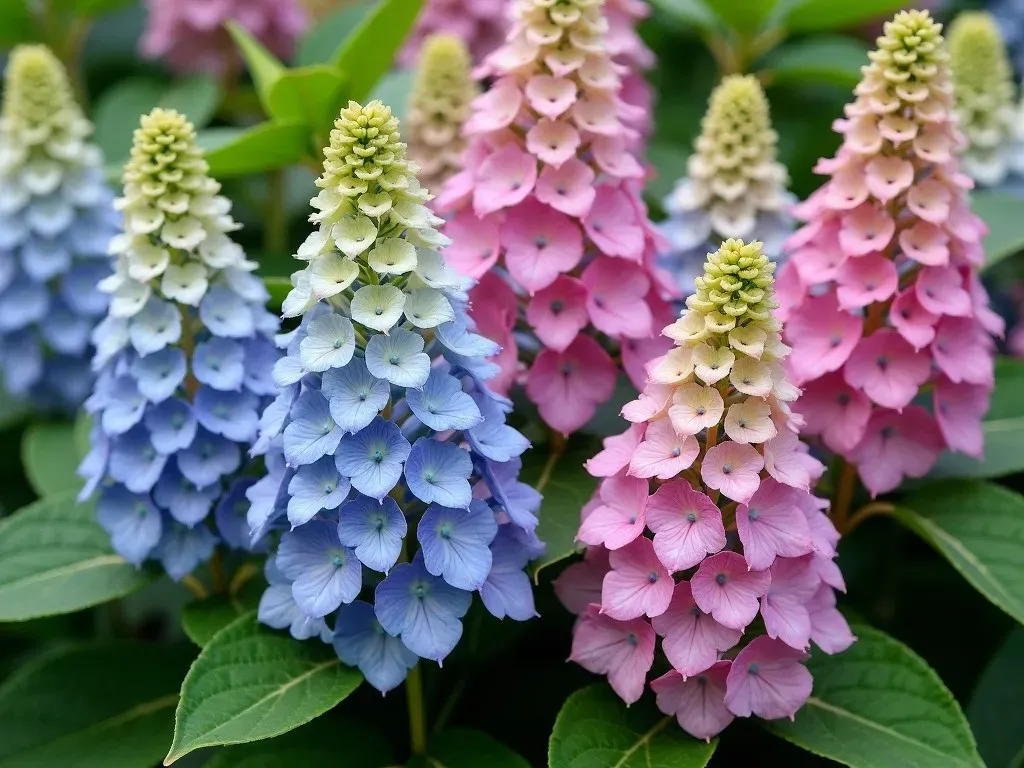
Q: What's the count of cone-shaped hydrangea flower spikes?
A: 9